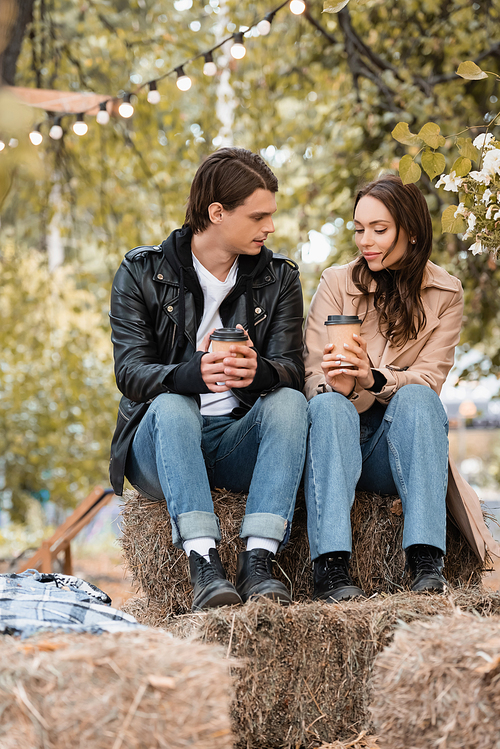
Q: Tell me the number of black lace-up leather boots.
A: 4